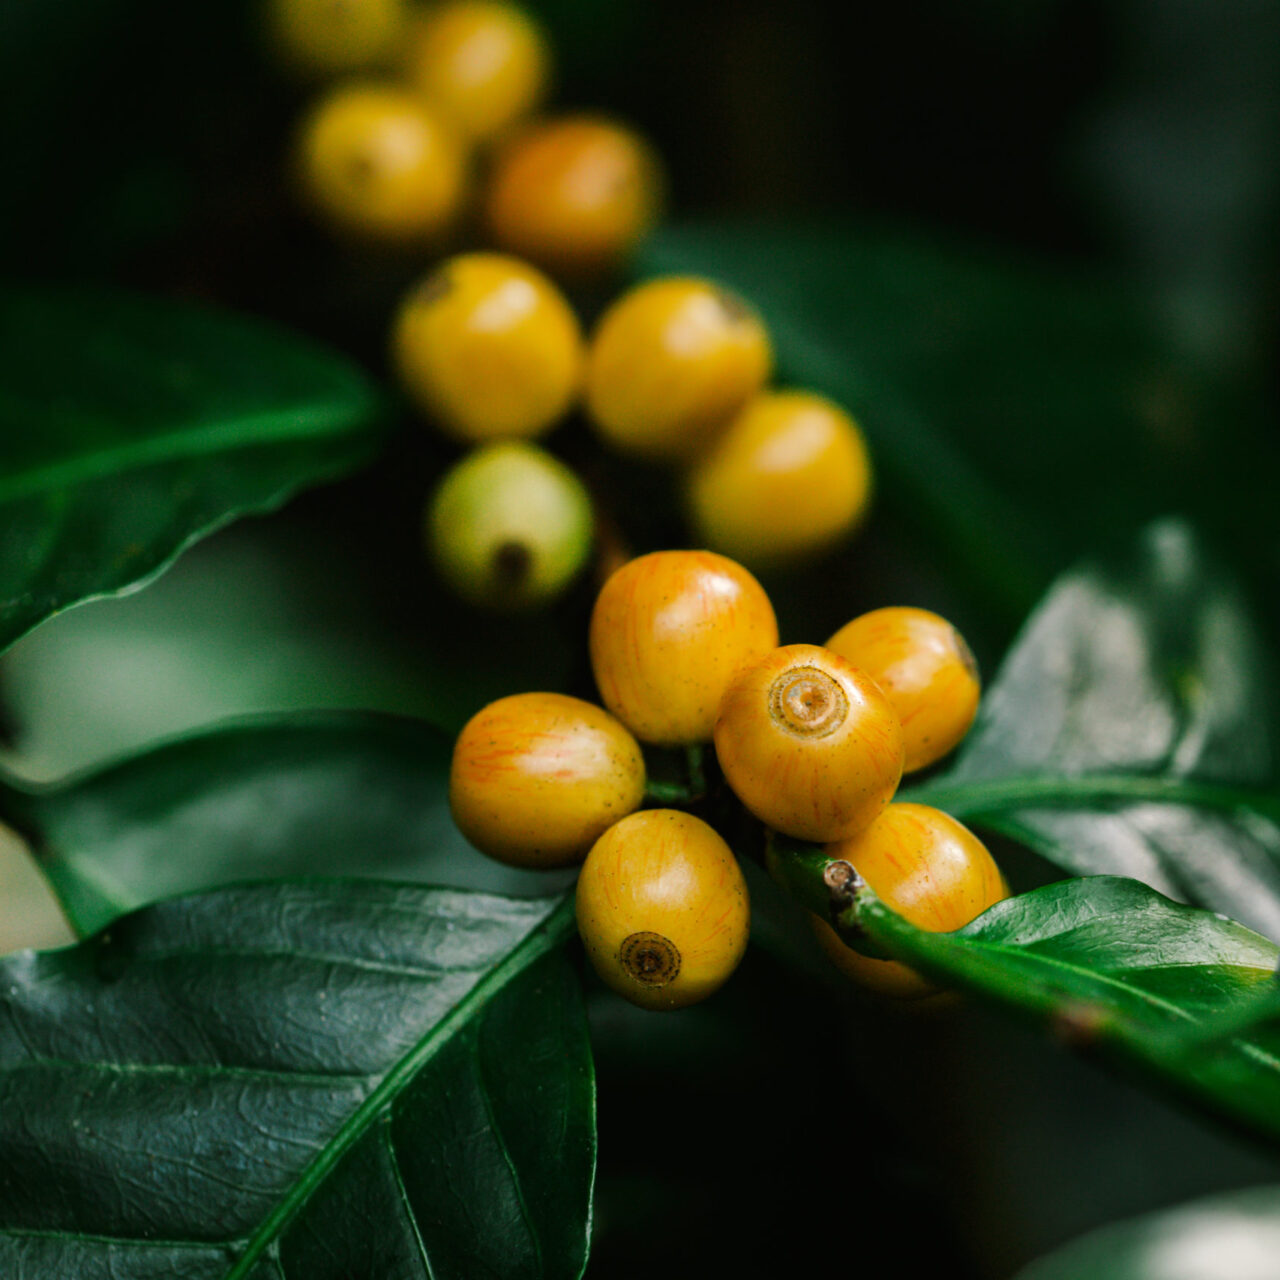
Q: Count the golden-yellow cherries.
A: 13